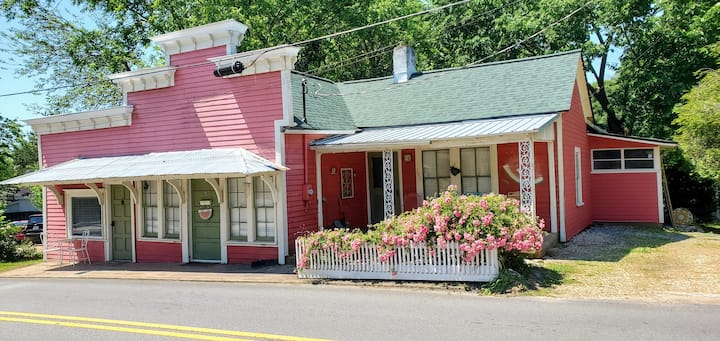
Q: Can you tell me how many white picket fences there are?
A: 1